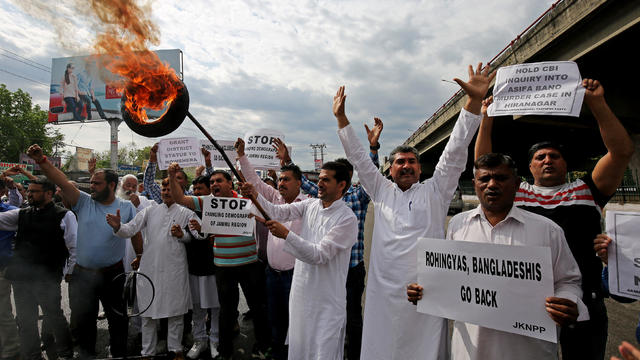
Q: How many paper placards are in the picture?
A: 7